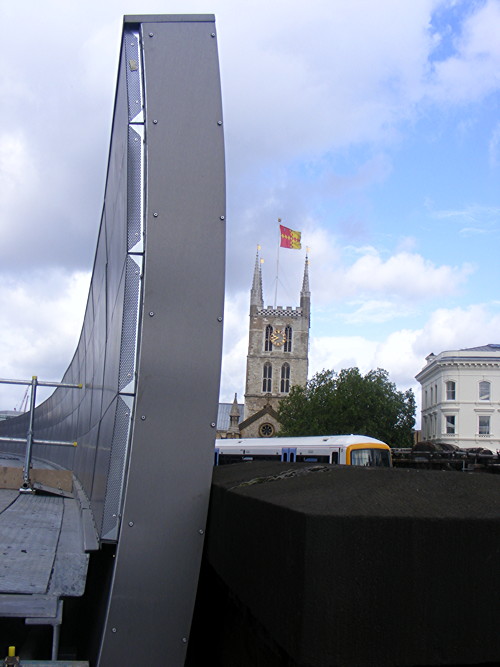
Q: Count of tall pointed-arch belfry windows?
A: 4